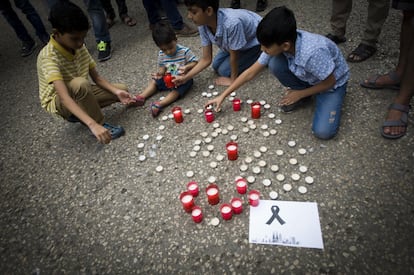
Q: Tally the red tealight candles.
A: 14